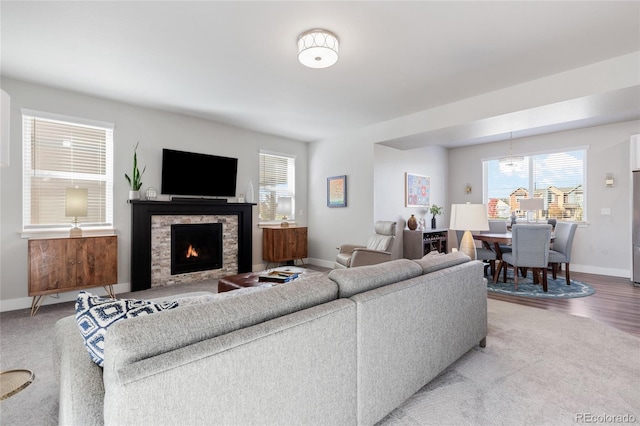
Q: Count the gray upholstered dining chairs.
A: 4